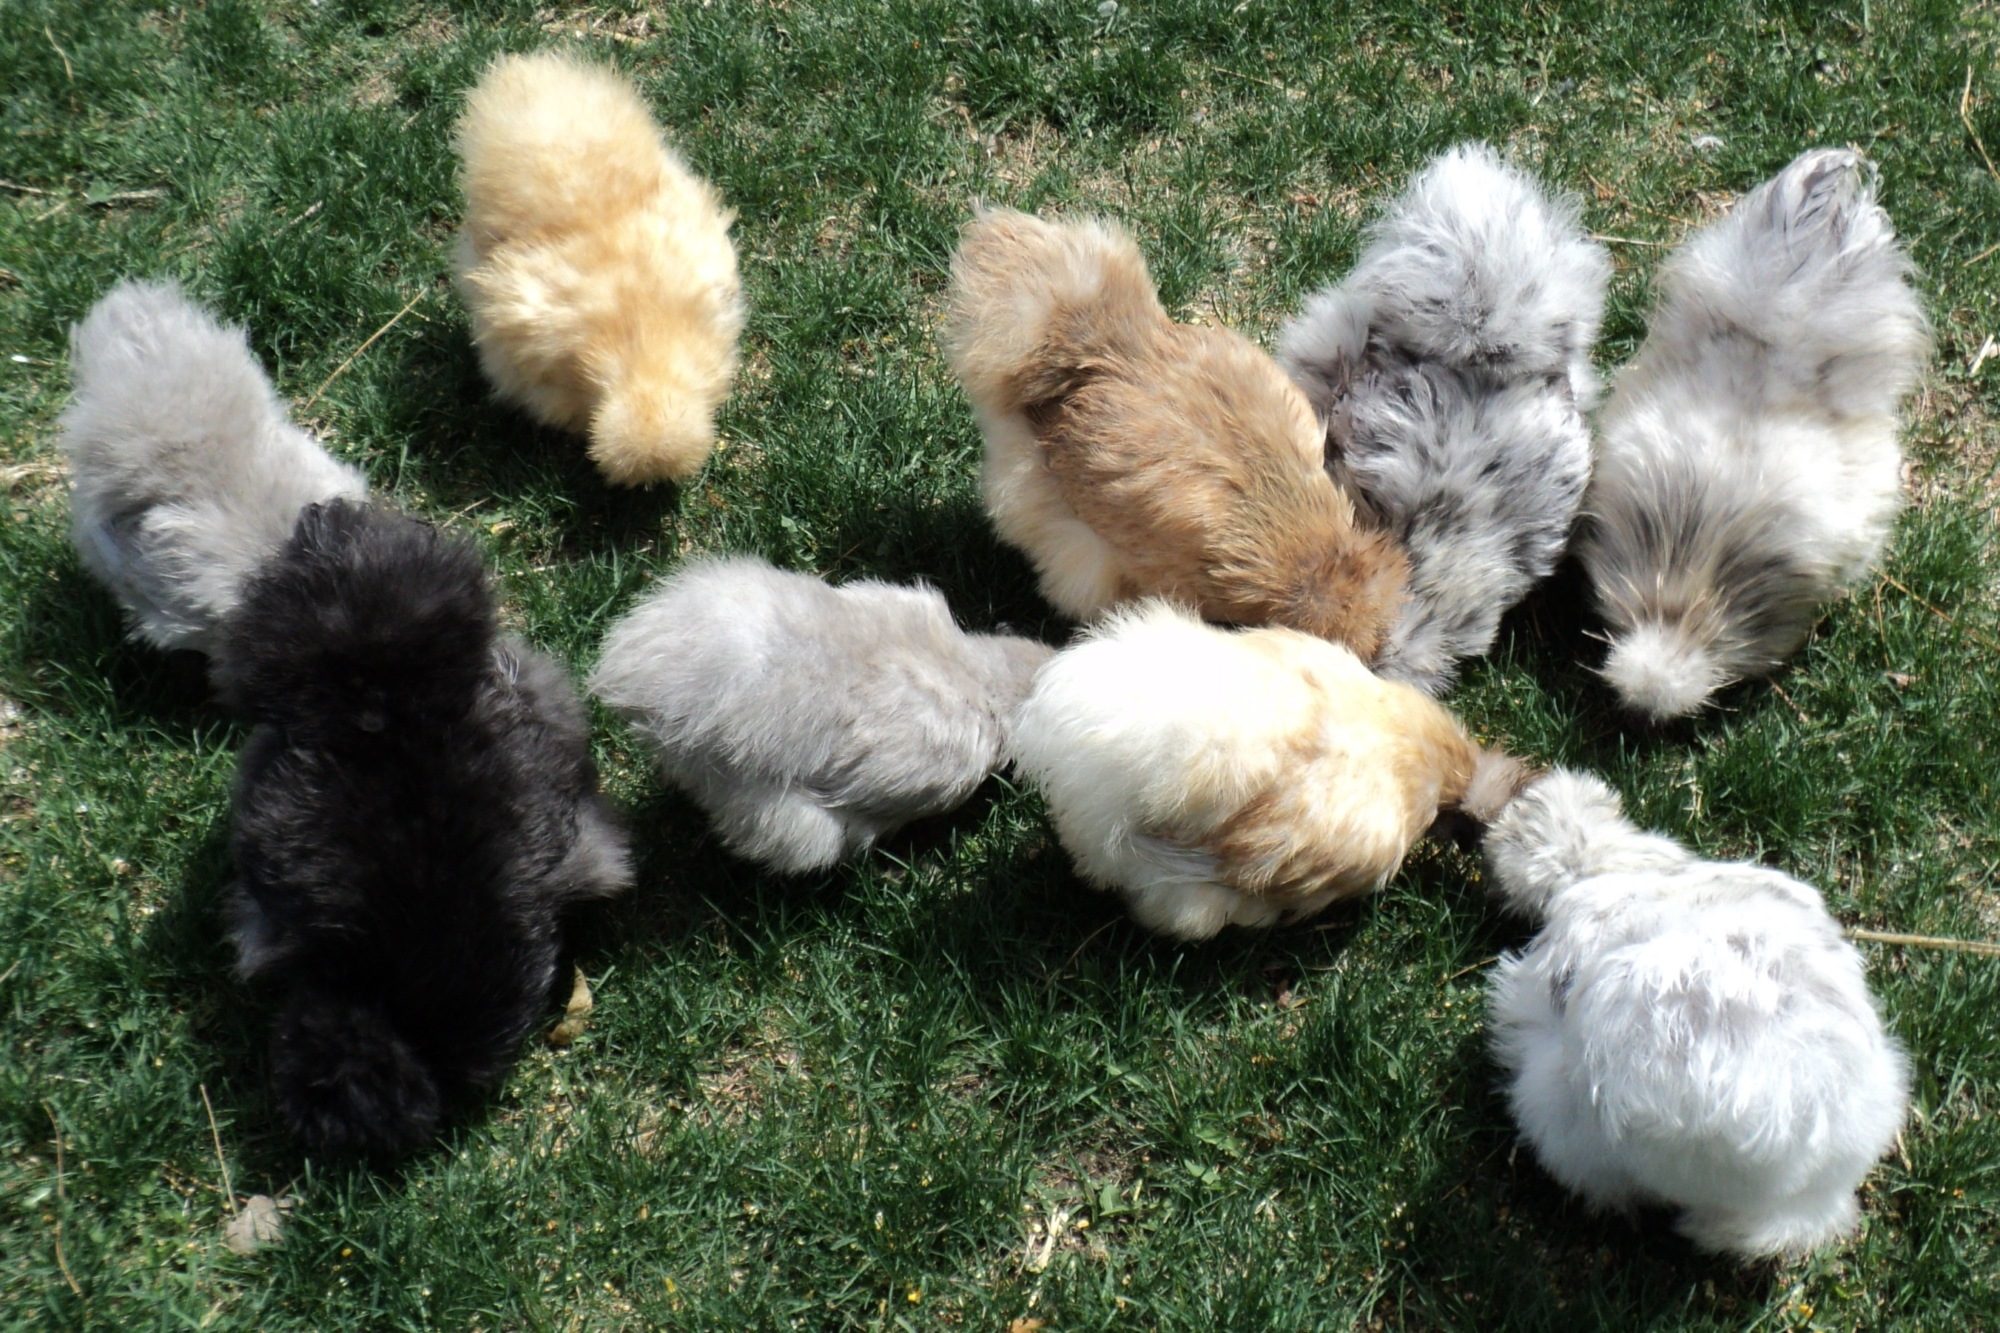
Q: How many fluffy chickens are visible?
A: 9